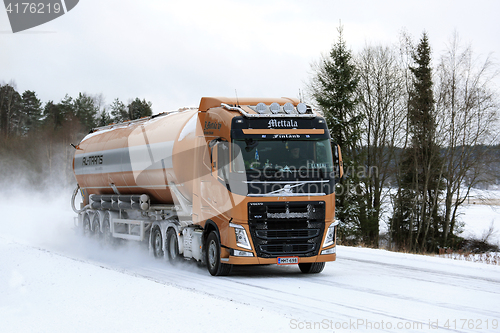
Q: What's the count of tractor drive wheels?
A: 2